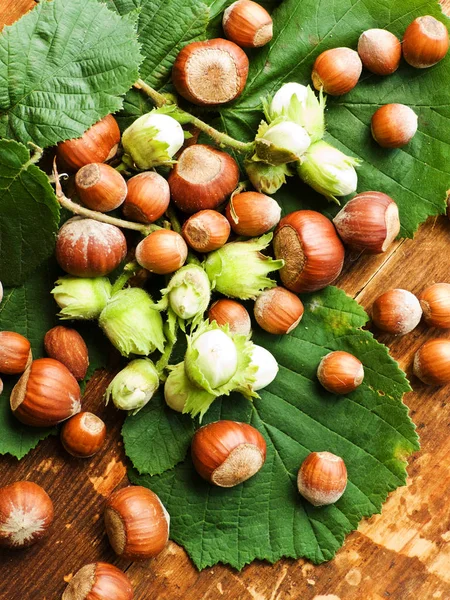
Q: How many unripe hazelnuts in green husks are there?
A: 13